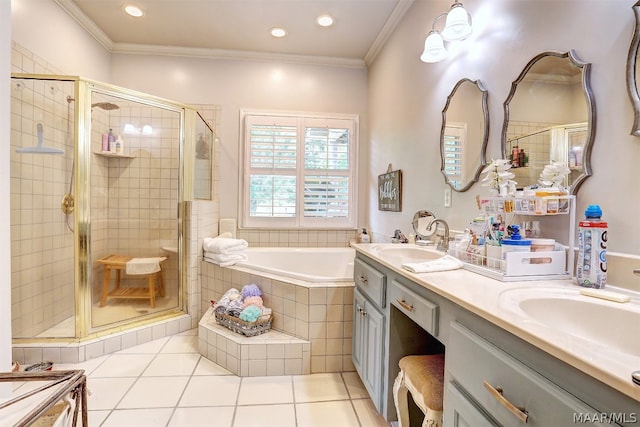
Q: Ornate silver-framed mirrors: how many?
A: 3